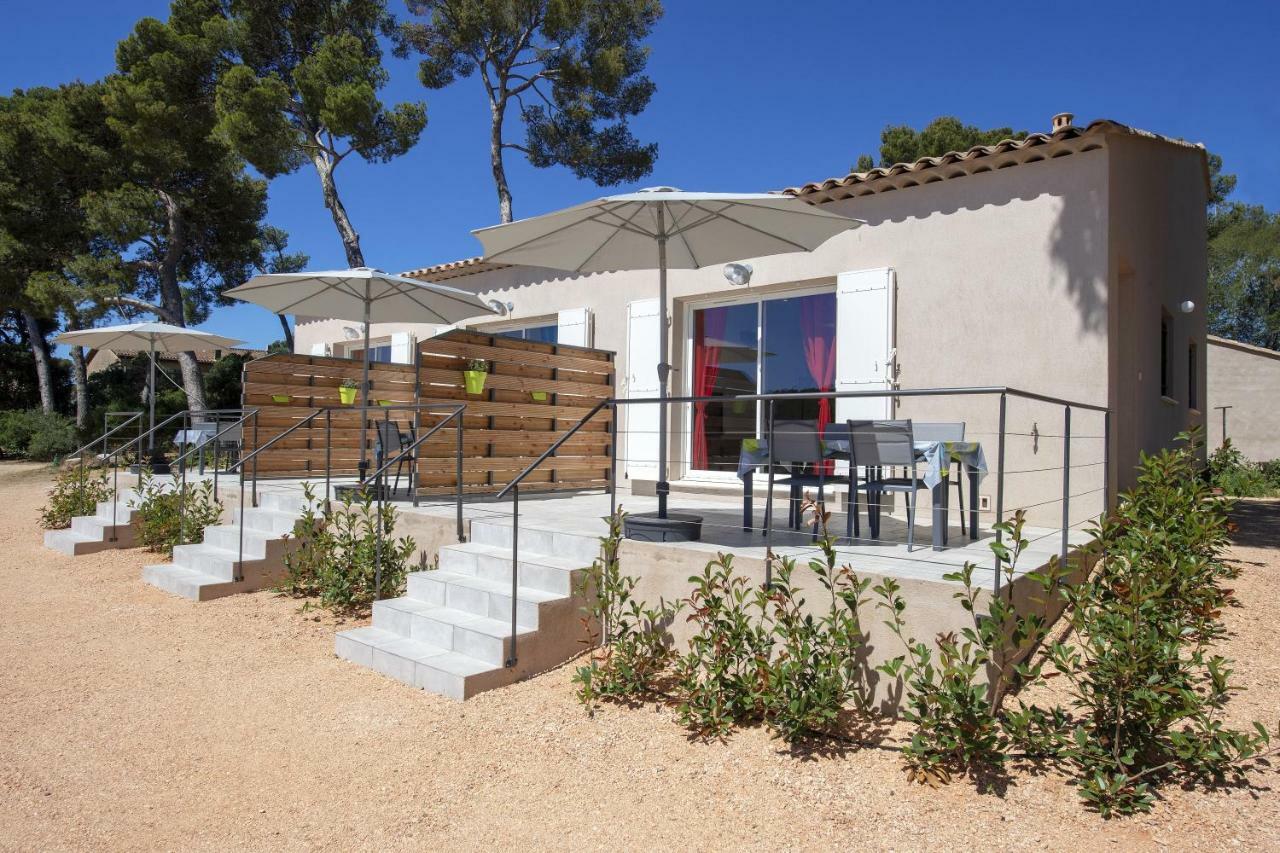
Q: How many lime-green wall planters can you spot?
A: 5